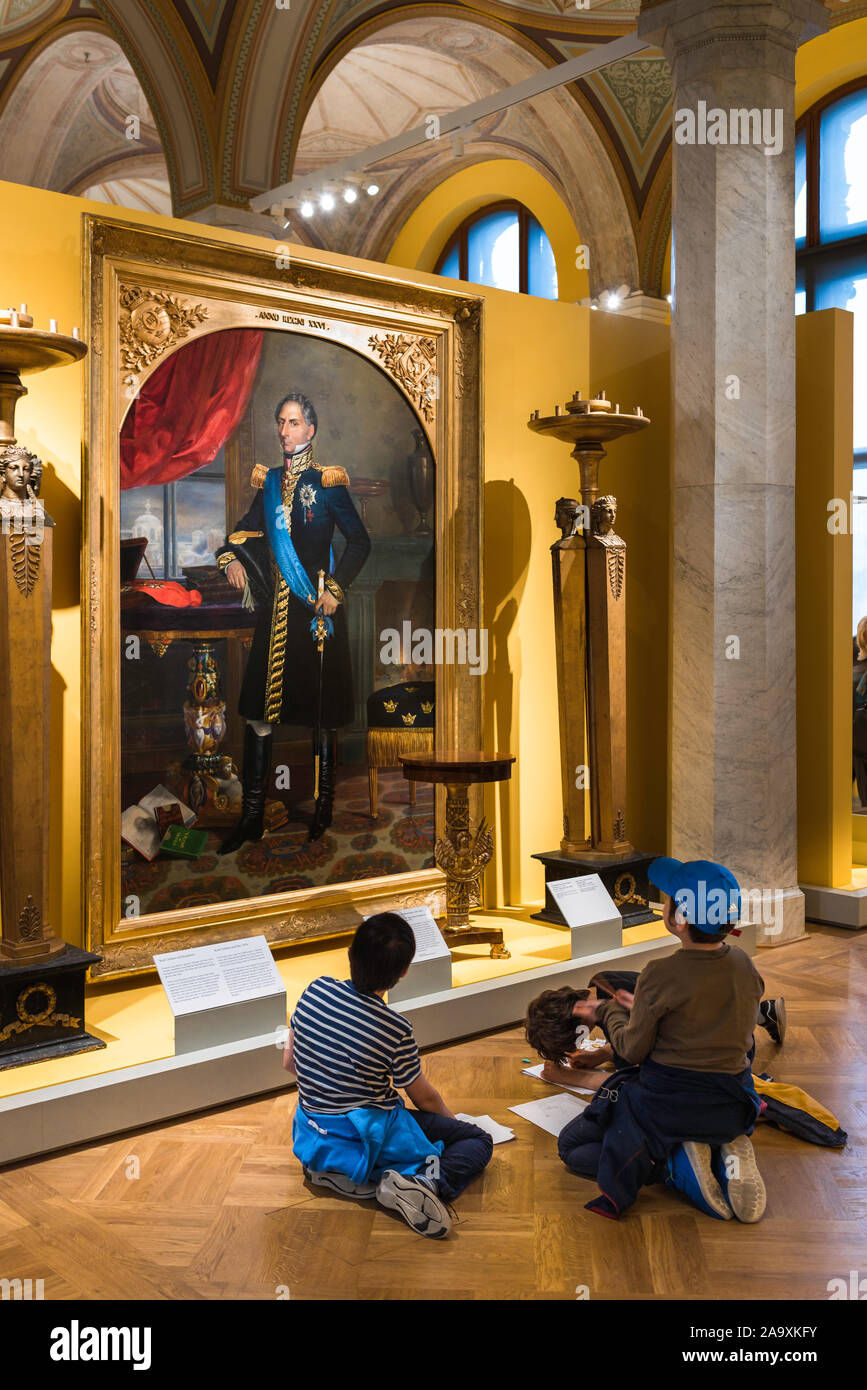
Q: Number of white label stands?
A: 3